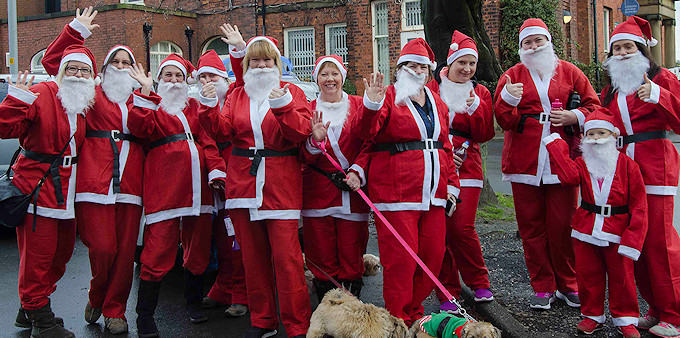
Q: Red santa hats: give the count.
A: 11